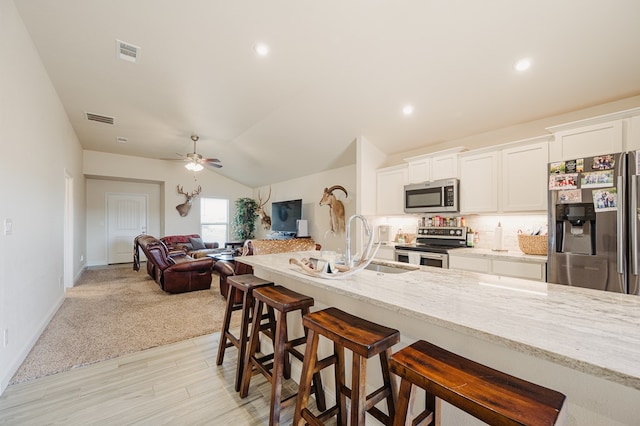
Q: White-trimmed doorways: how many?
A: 2